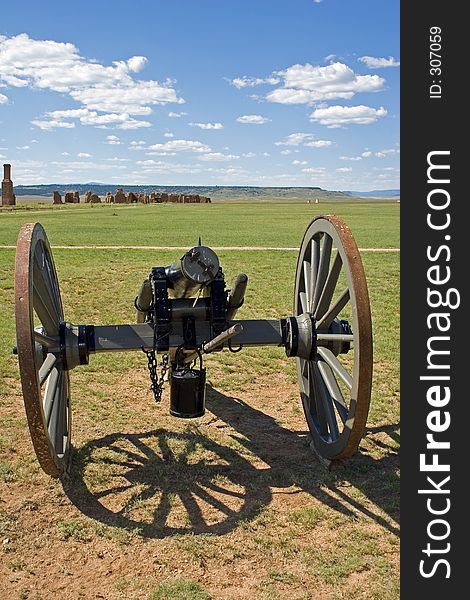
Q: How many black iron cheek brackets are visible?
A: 2